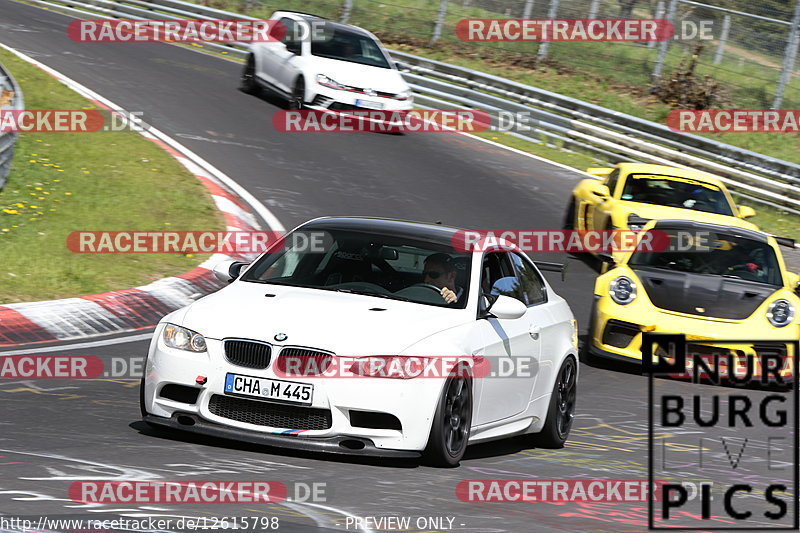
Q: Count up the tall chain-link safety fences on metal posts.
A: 1